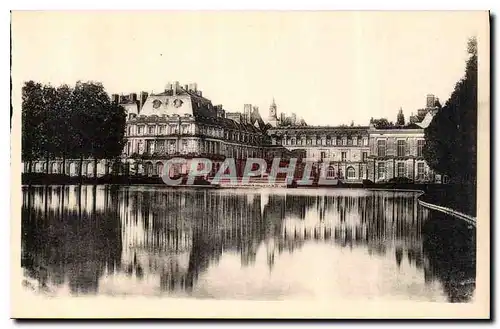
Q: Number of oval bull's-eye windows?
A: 2